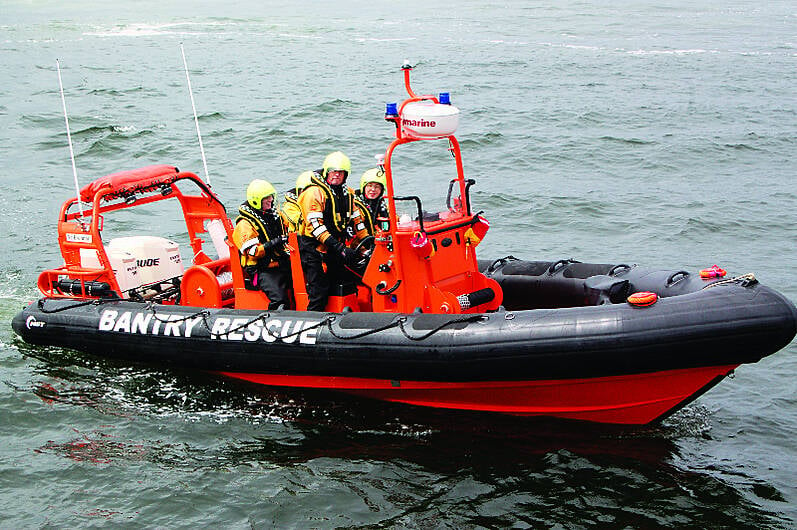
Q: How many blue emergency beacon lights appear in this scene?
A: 2